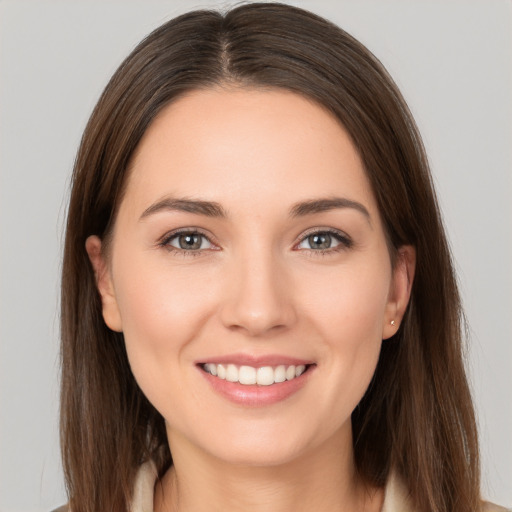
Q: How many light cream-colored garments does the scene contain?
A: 1